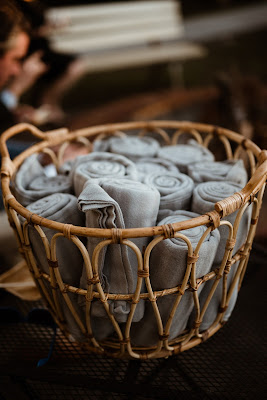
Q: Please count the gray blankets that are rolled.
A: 11